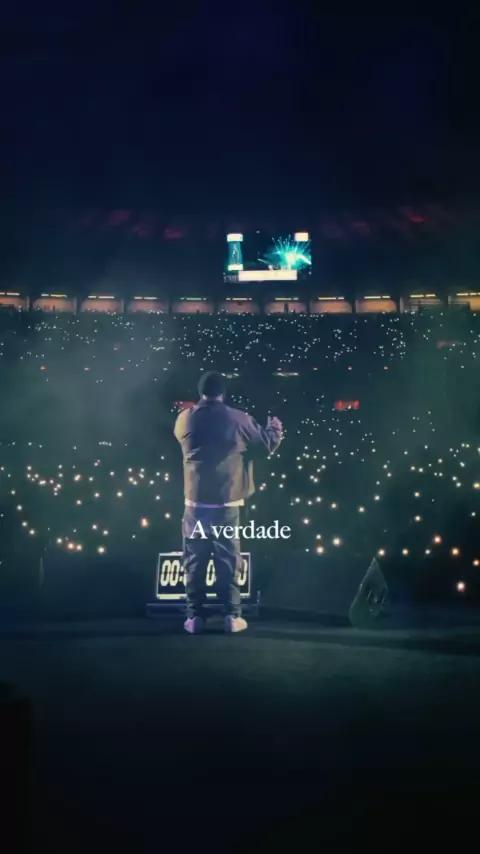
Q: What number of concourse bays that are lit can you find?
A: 11